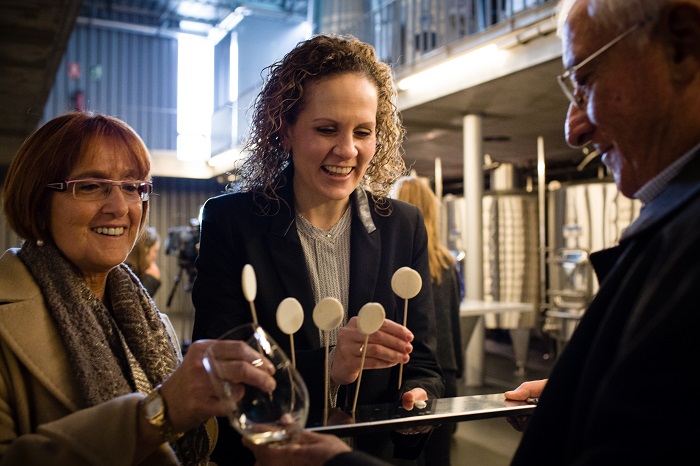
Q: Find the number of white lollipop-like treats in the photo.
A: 5